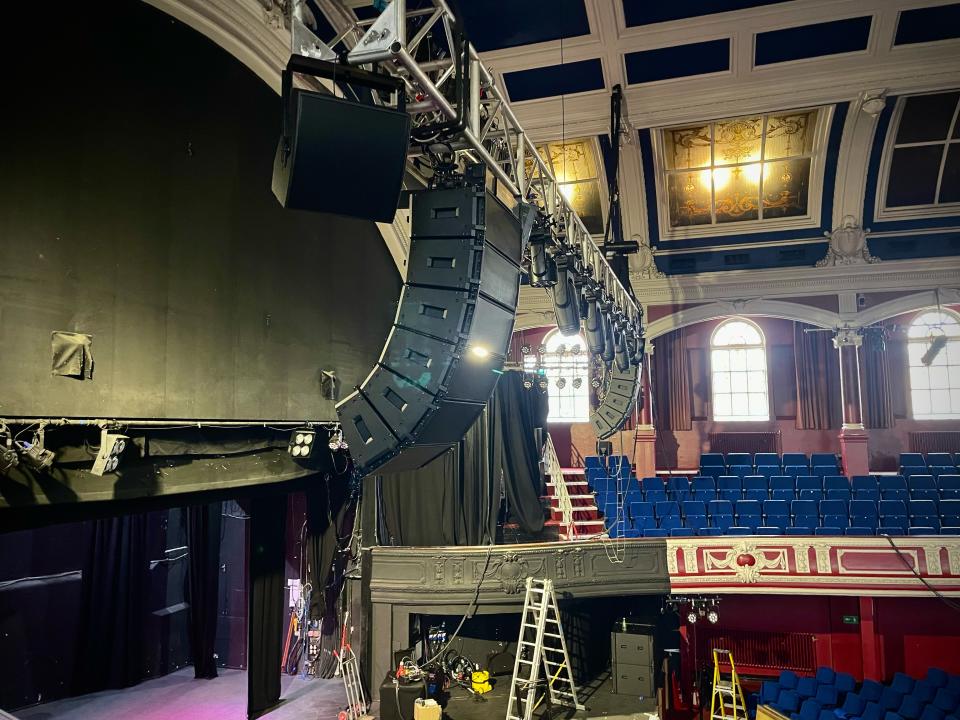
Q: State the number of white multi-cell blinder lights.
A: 2